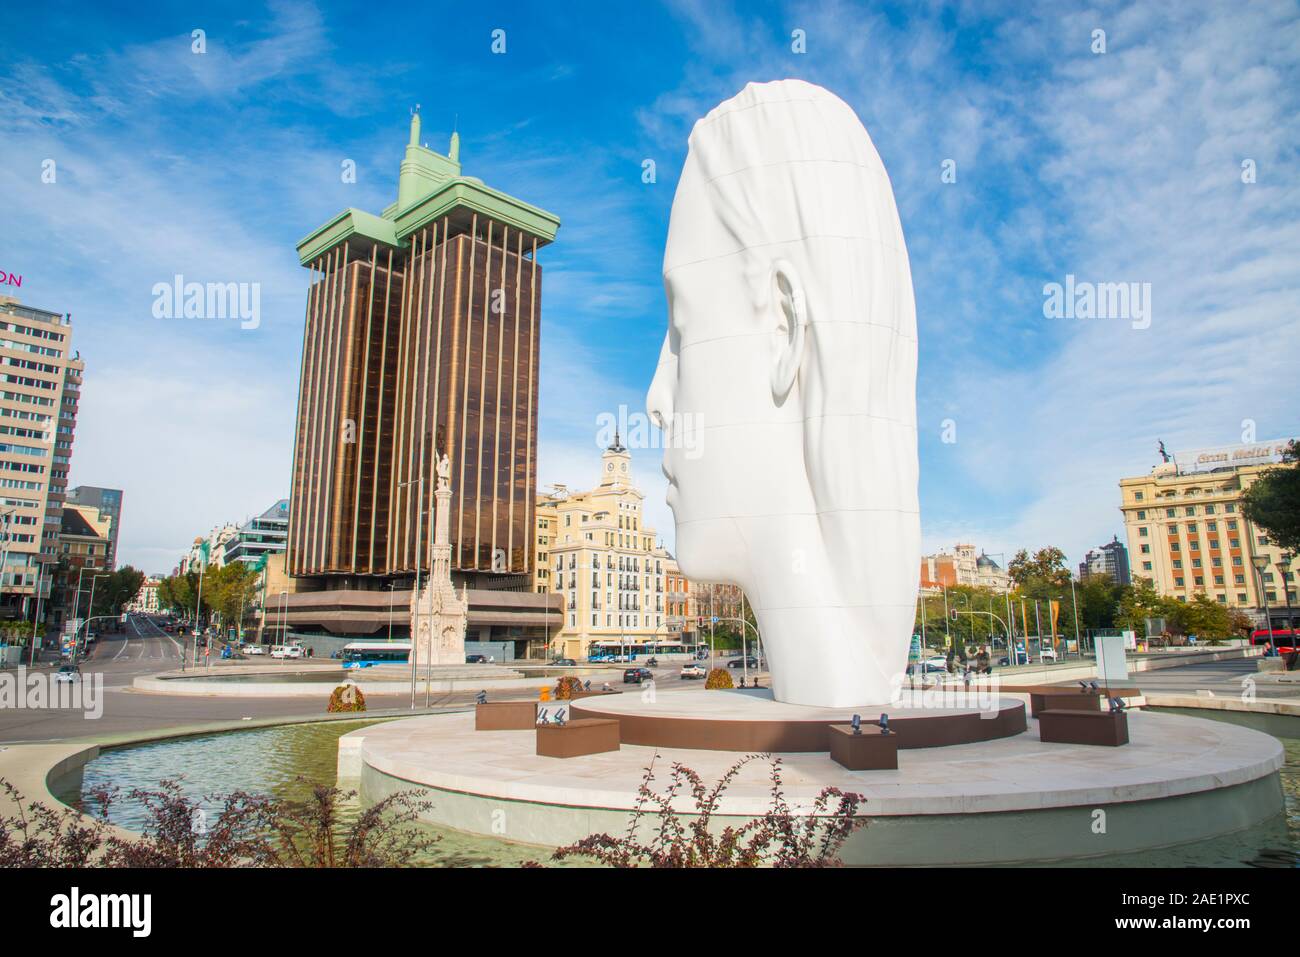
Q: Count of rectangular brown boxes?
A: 5